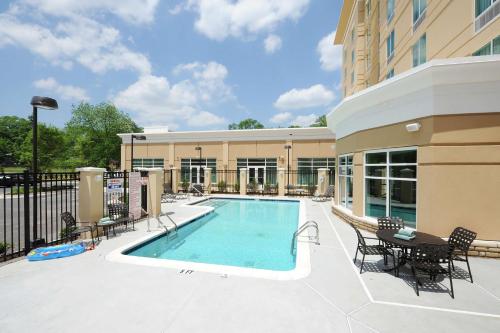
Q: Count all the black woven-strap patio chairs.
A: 6